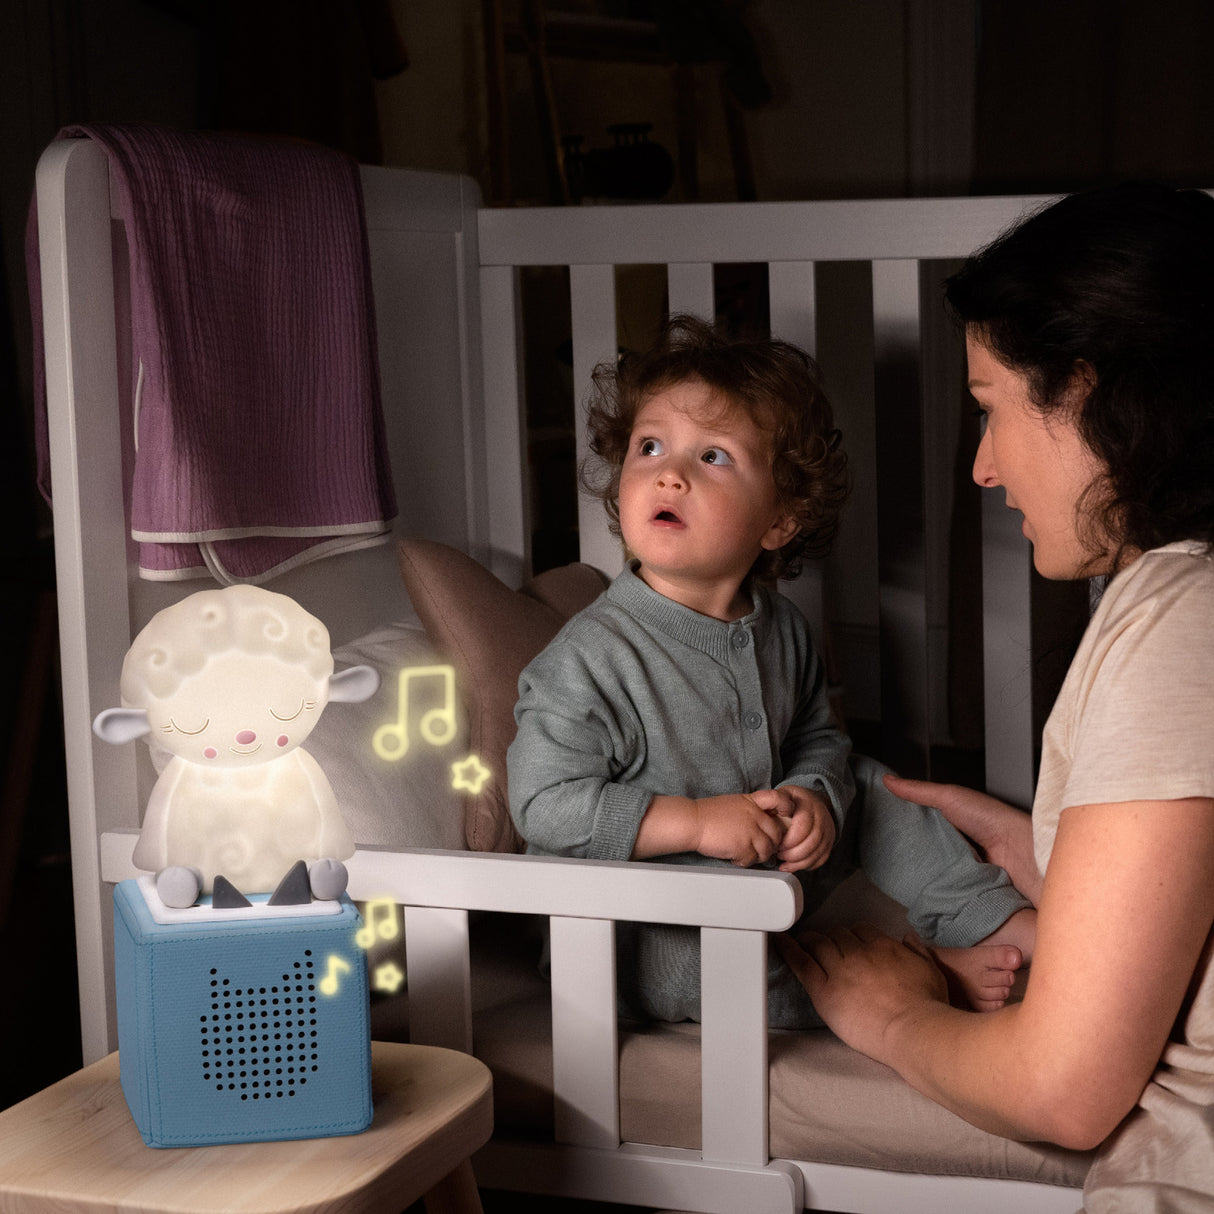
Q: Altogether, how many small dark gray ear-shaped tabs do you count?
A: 2